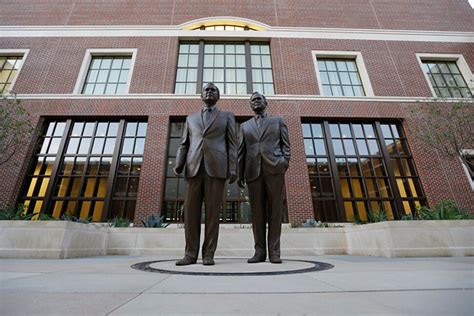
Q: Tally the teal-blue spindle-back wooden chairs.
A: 0